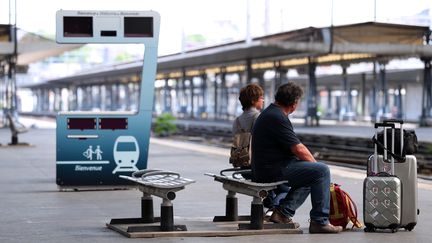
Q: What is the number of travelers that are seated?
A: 2